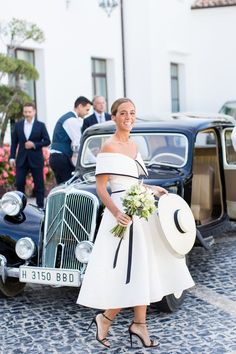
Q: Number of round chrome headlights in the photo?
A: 3